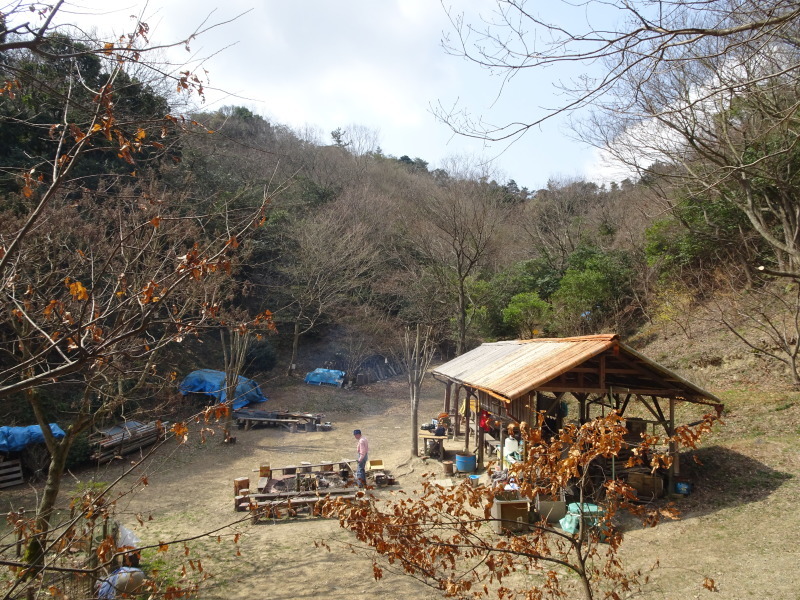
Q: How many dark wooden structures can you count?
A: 1